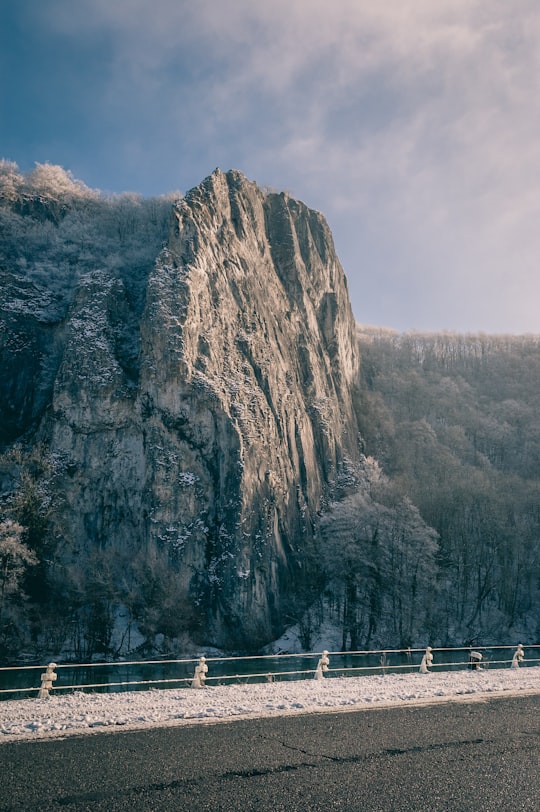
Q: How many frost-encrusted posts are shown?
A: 5